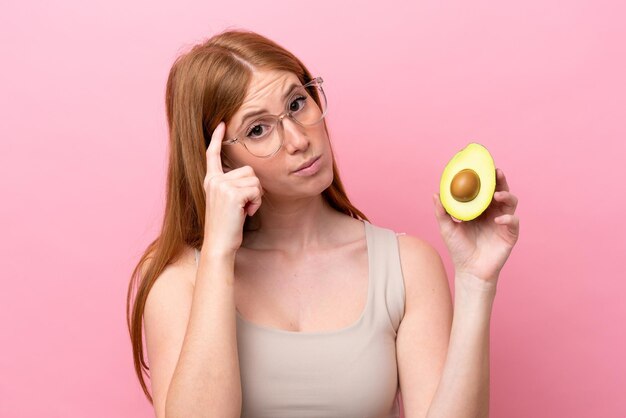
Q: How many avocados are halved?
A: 1